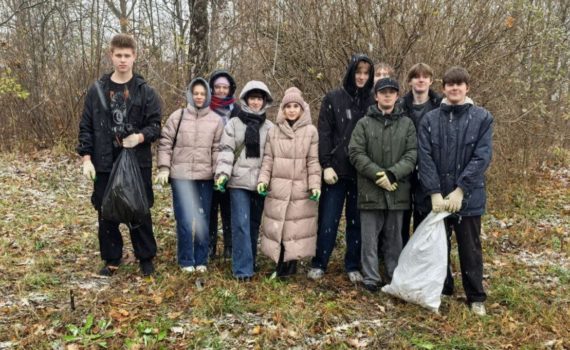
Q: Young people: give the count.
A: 10